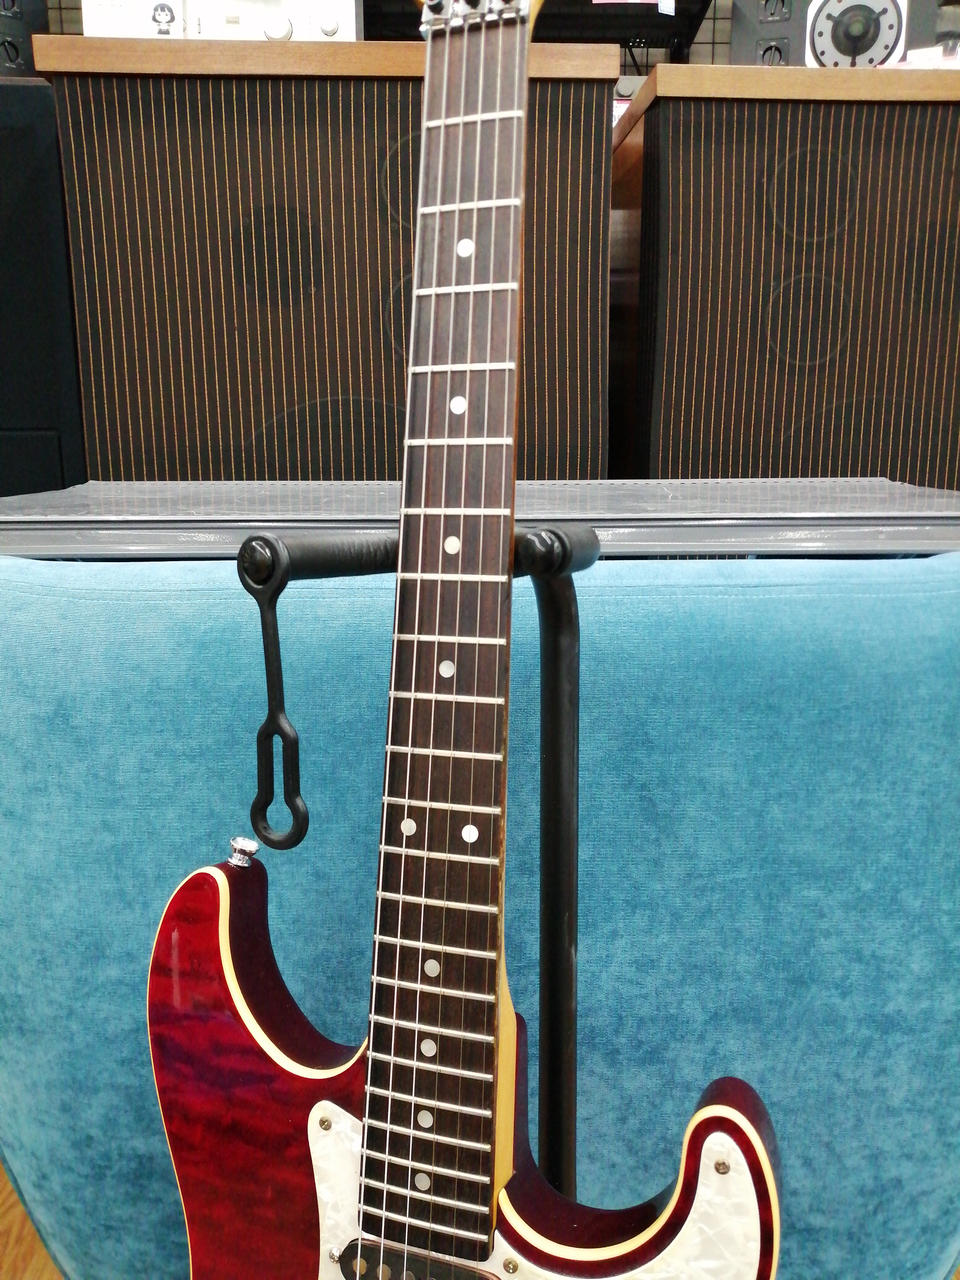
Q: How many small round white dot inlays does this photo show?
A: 10